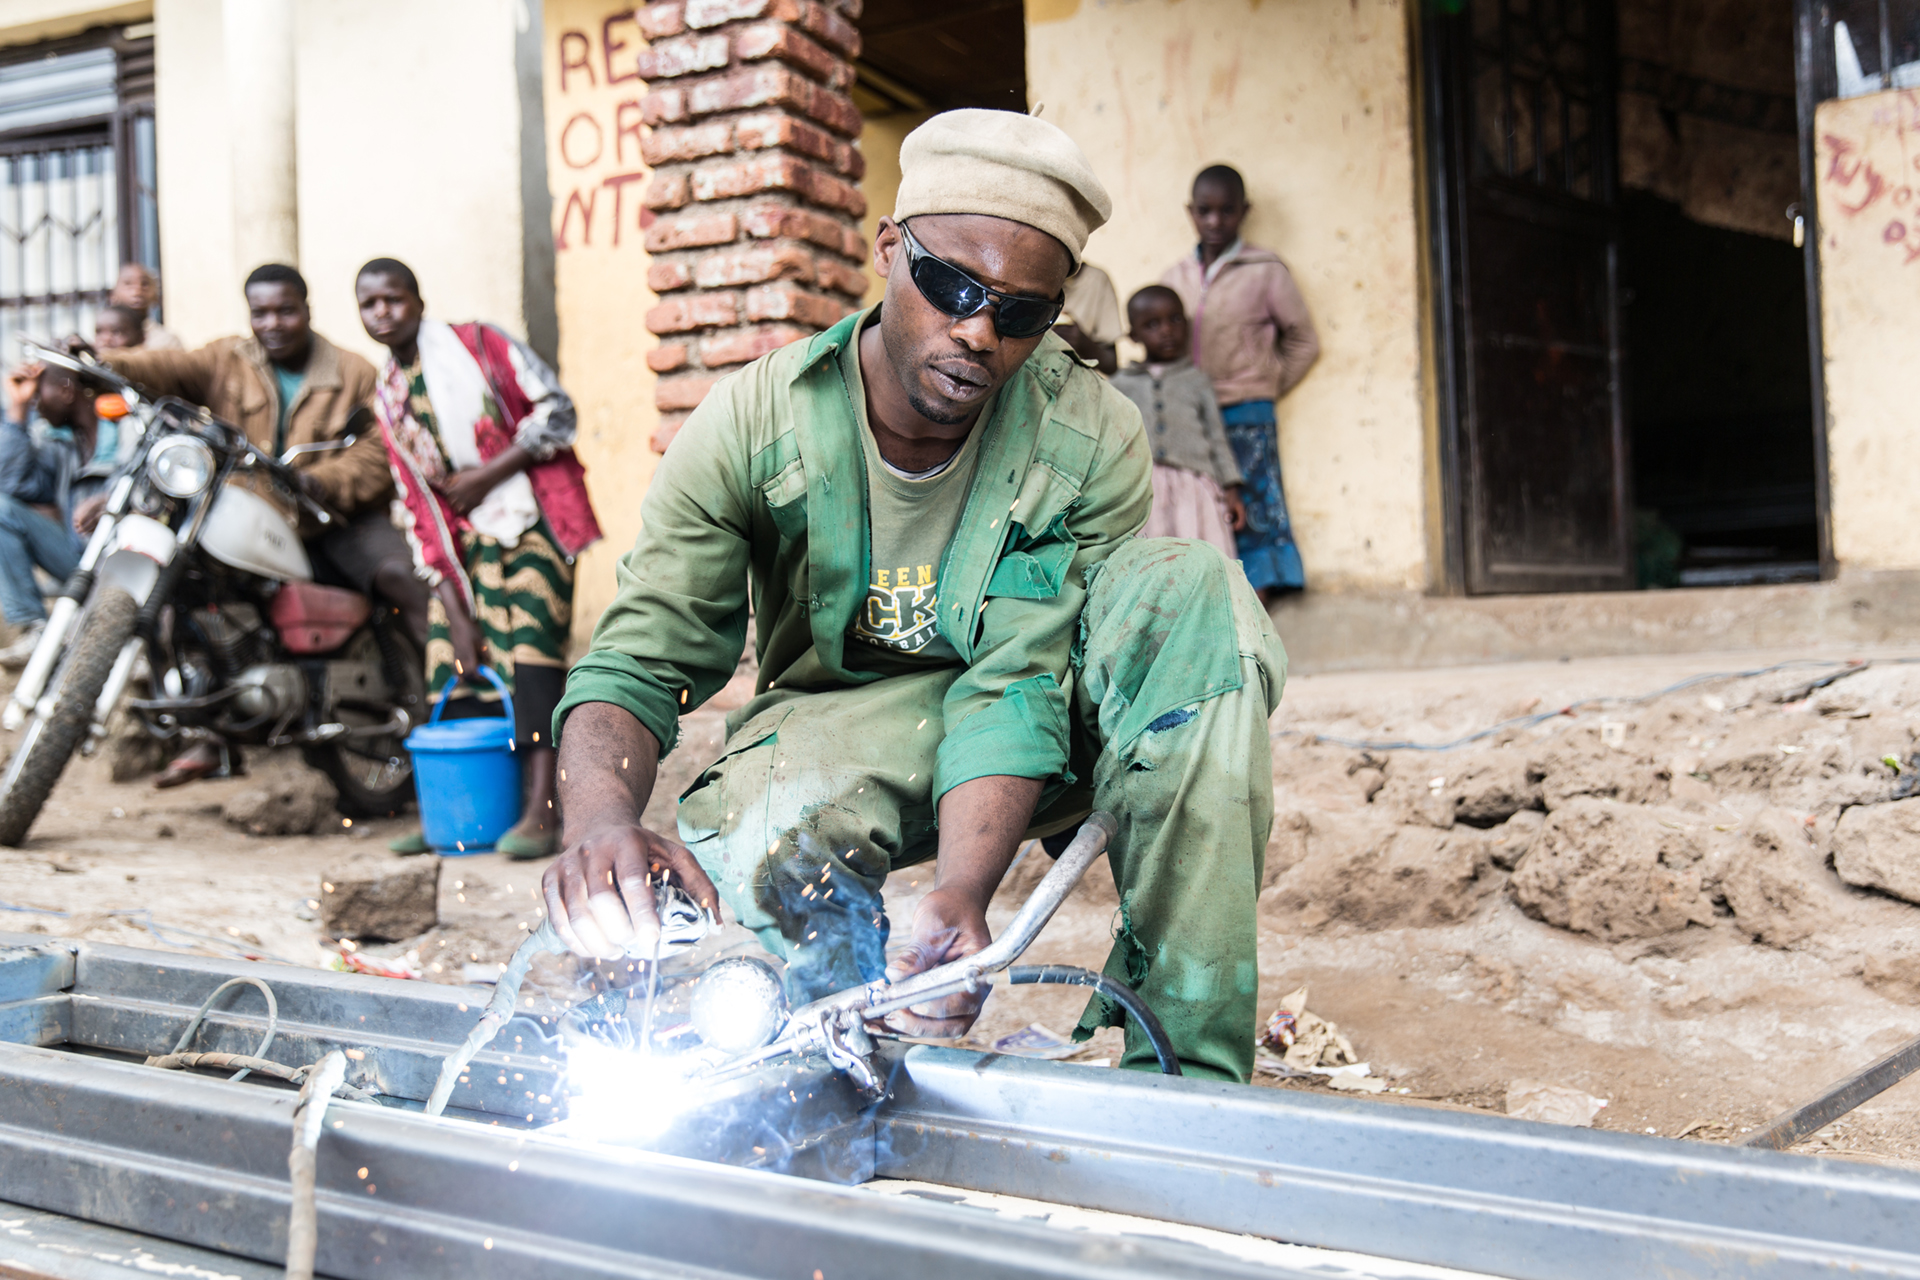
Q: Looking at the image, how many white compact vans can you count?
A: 0